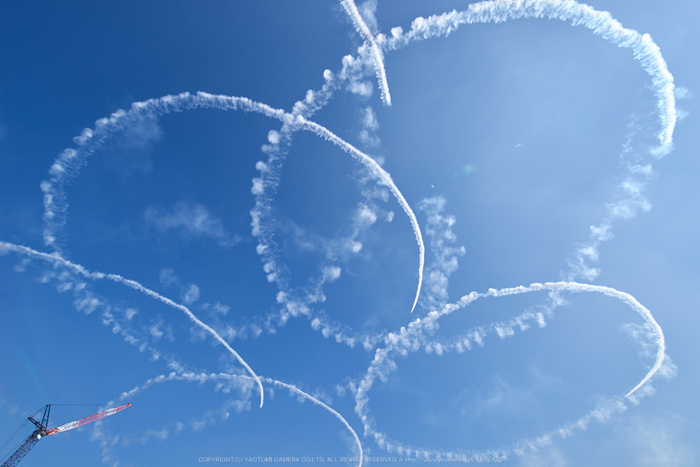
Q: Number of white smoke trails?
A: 6